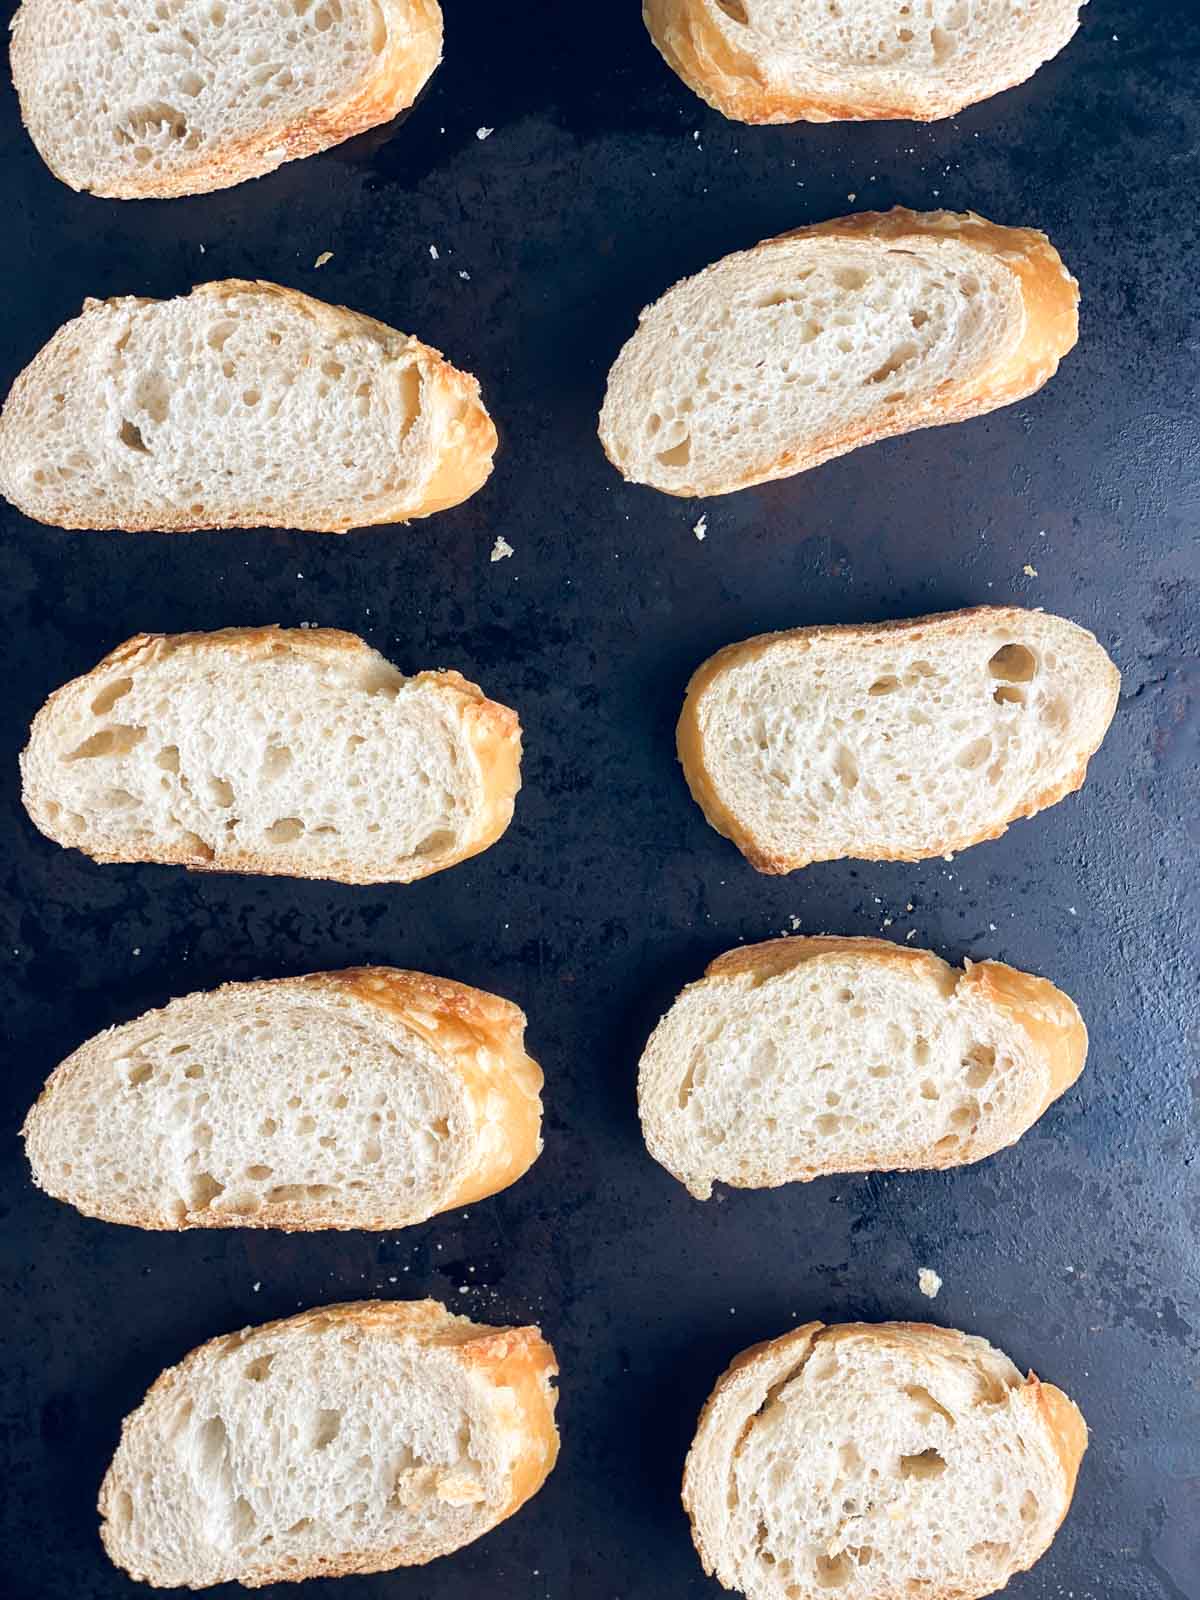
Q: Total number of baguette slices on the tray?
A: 10